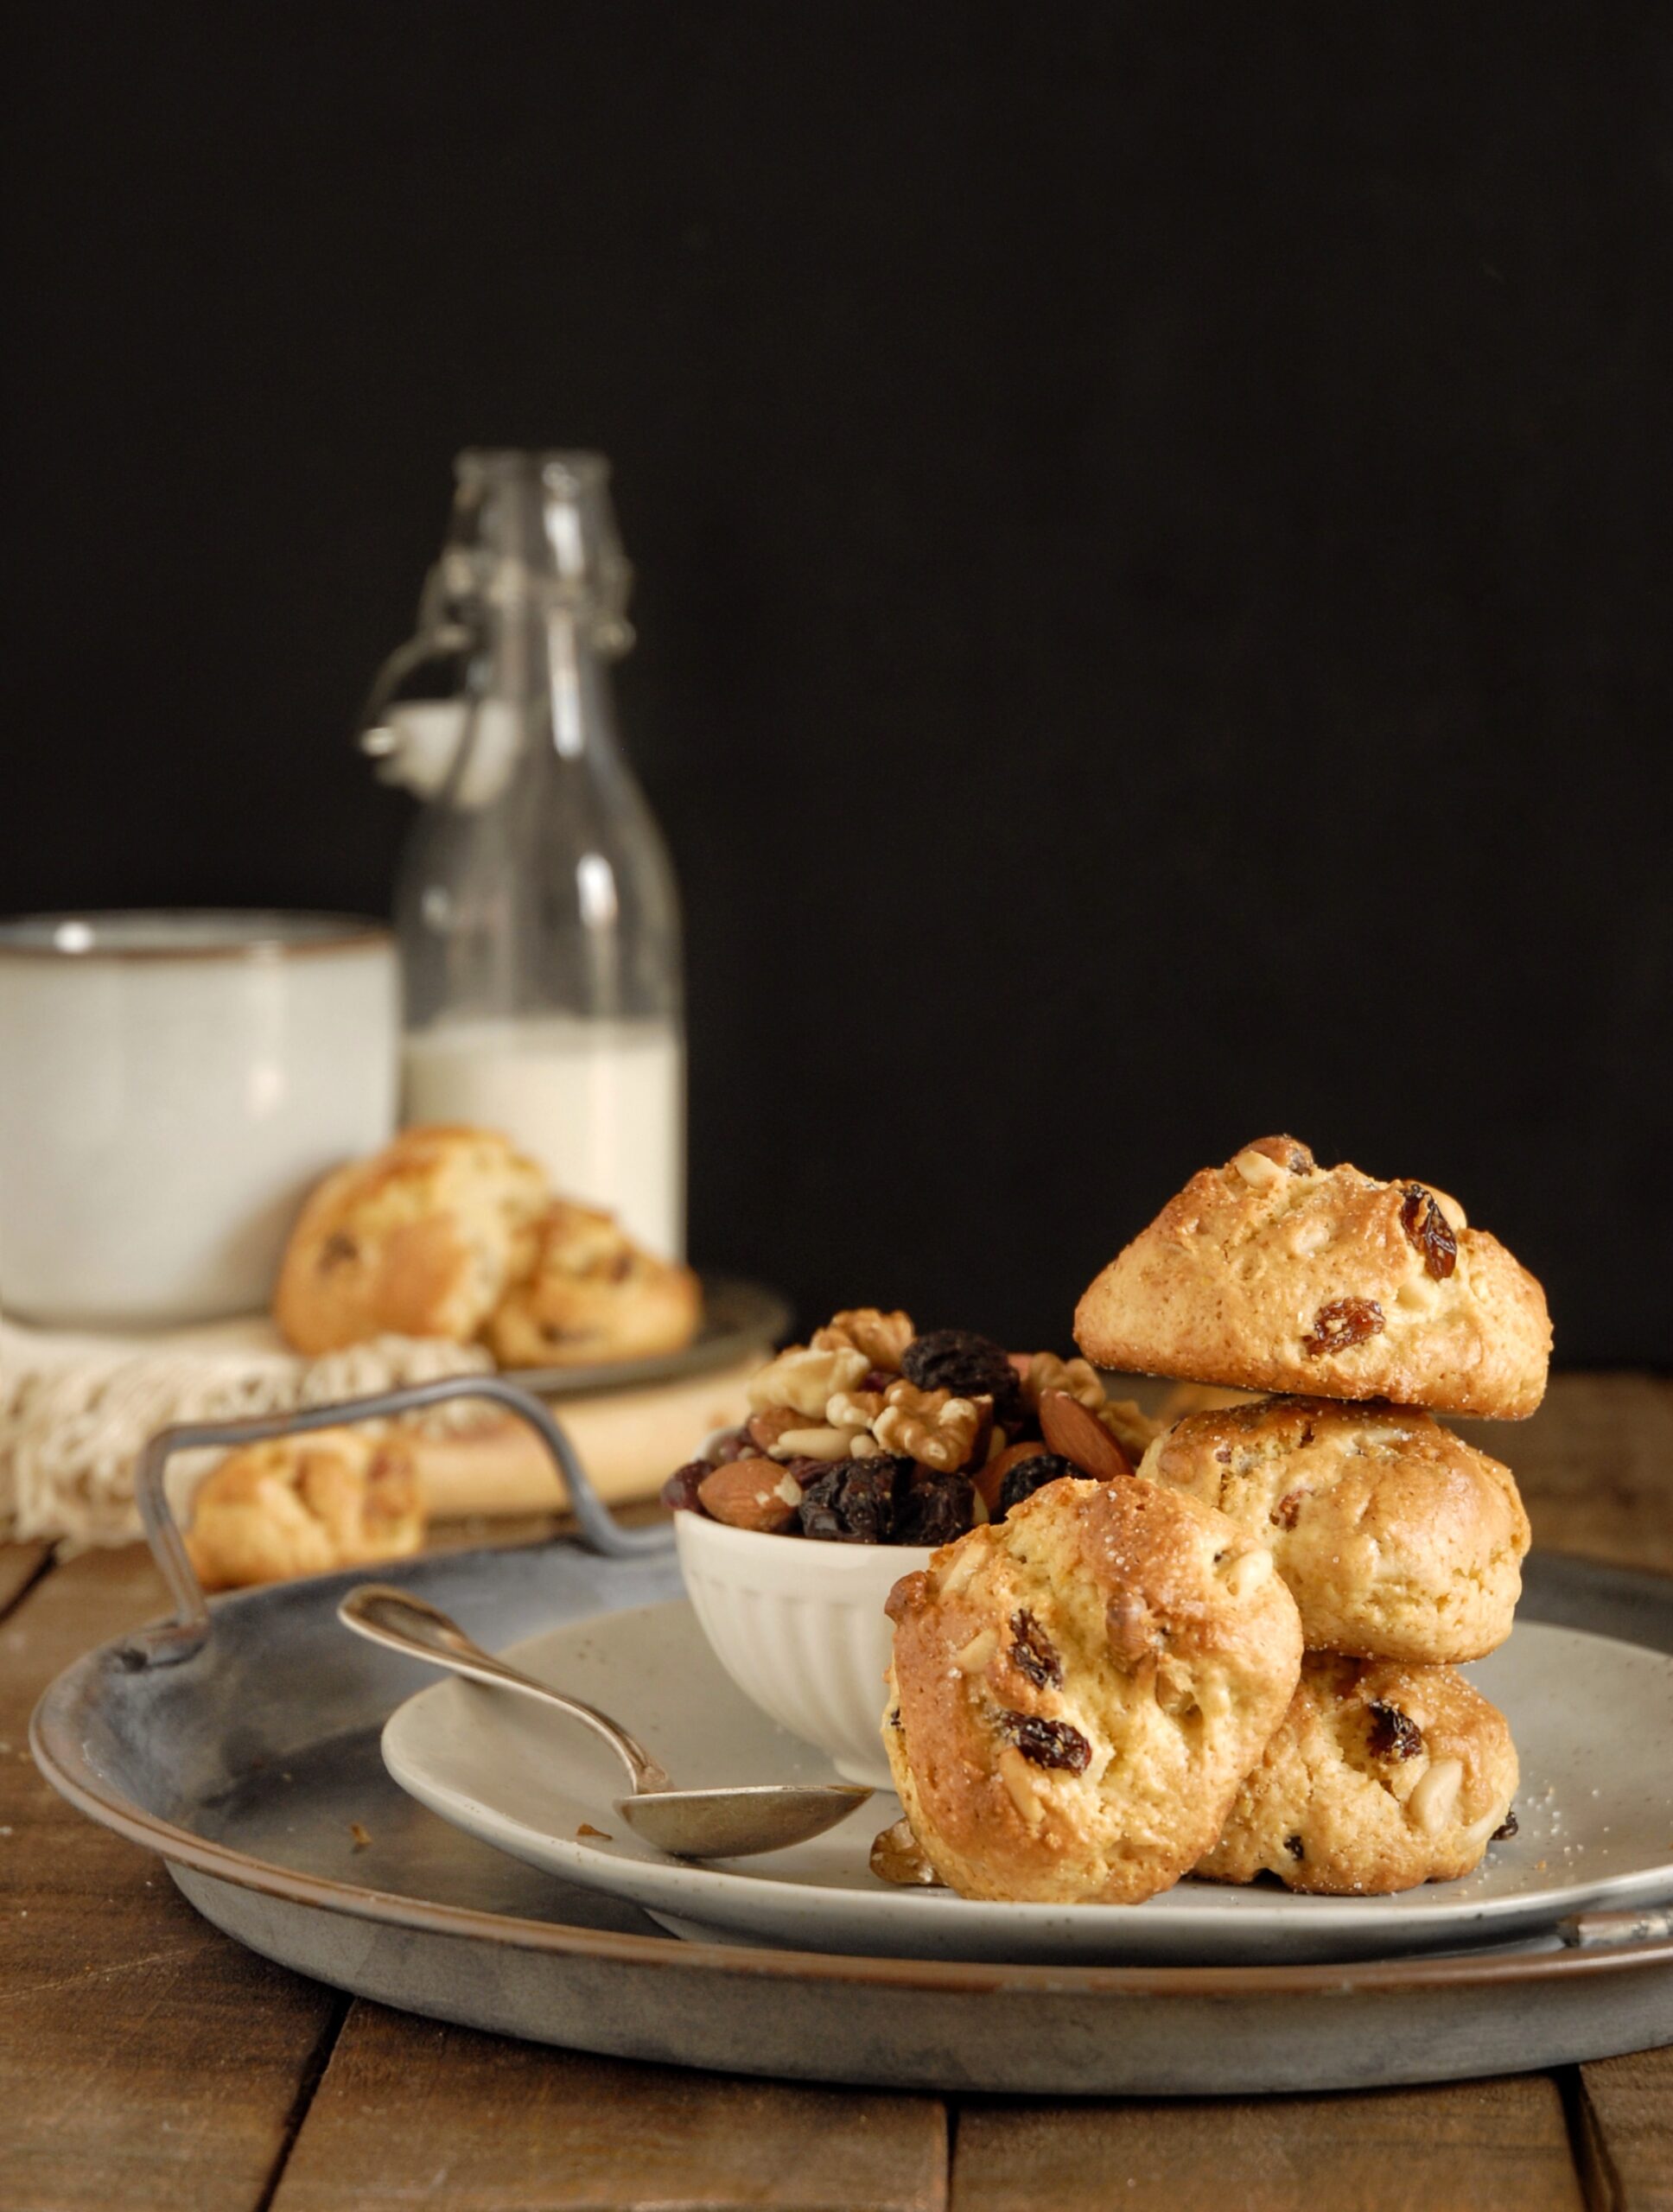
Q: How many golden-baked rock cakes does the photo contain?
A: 7